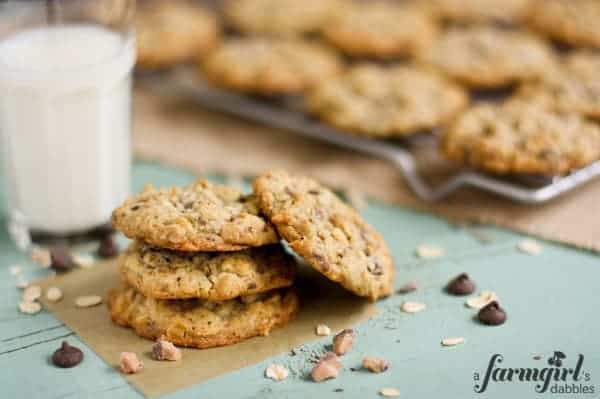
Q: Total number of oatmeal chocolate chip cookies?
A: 14